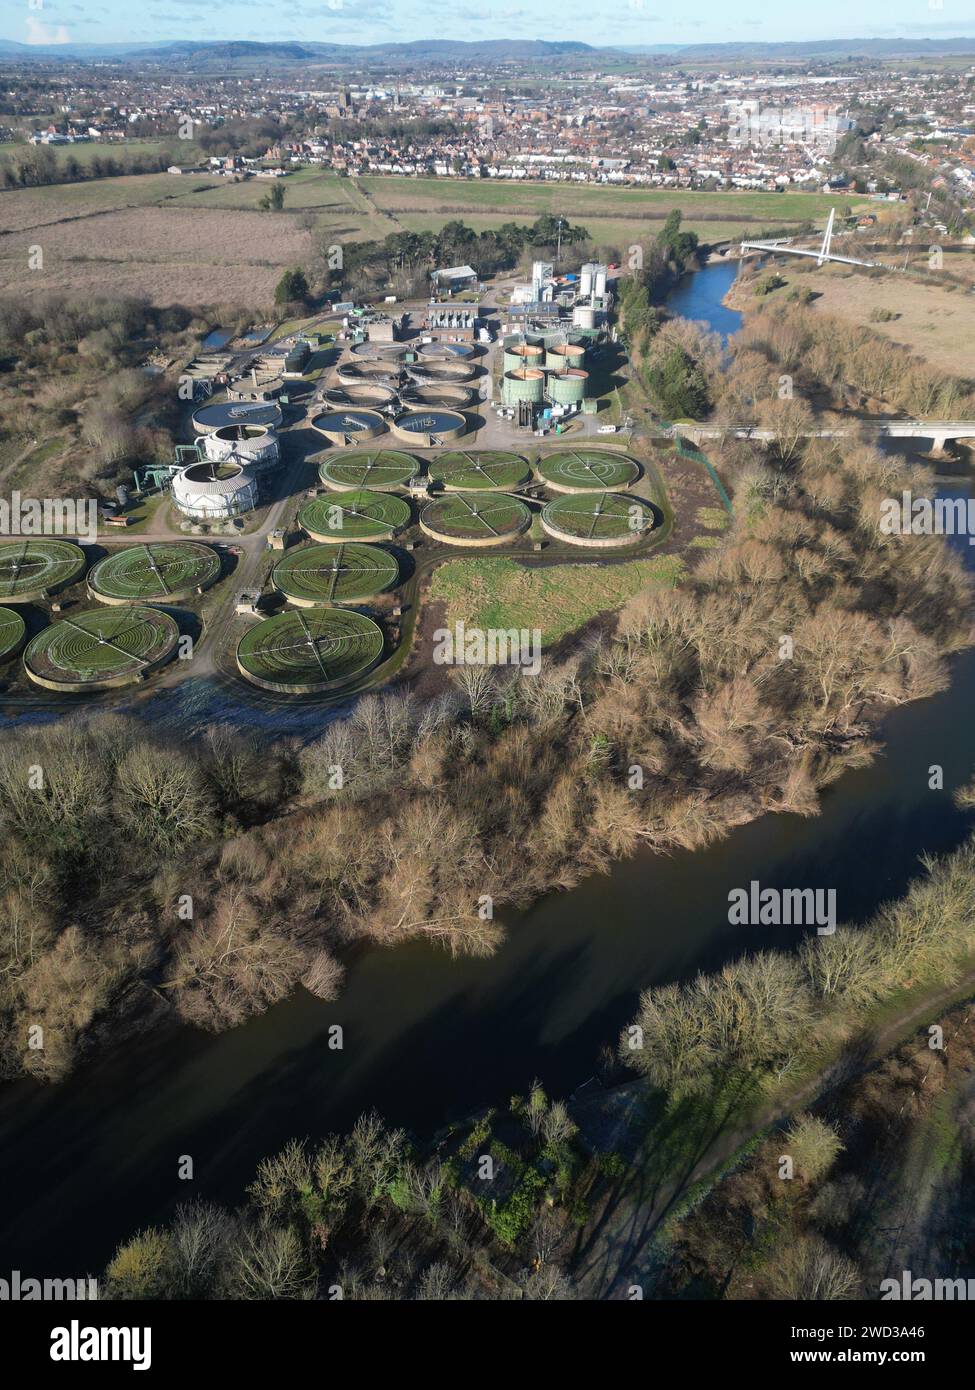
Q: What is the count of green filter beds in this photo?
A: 12